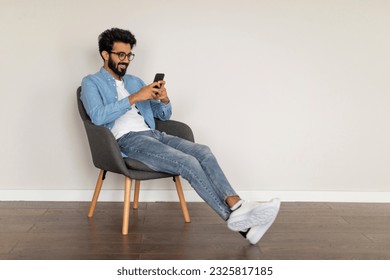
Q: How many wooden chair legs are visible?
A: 4